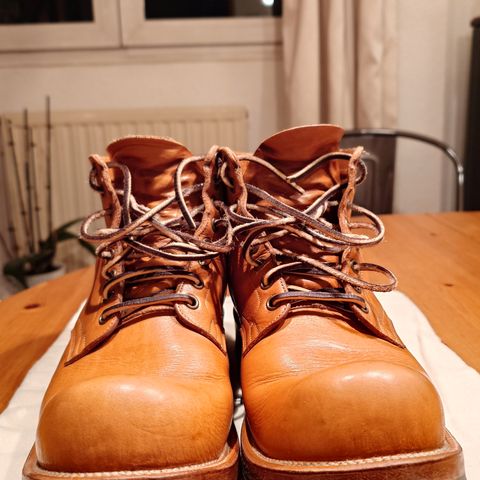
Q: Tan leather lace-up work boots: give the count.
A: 2